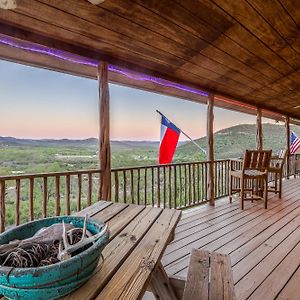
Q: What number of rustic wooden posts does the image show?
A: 4